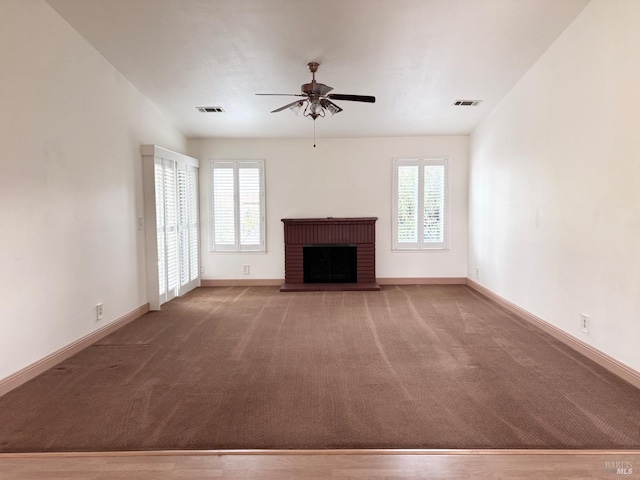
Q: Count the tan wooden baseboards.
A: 4